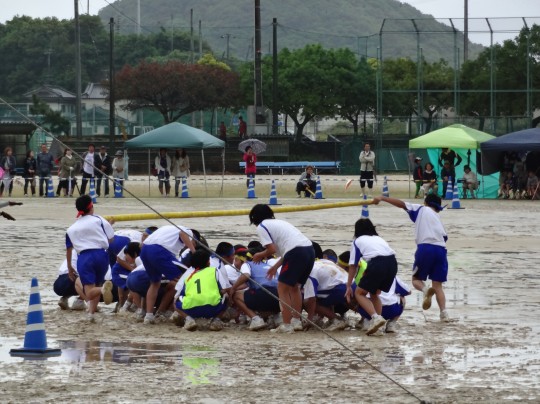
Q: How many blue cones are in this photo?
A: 12